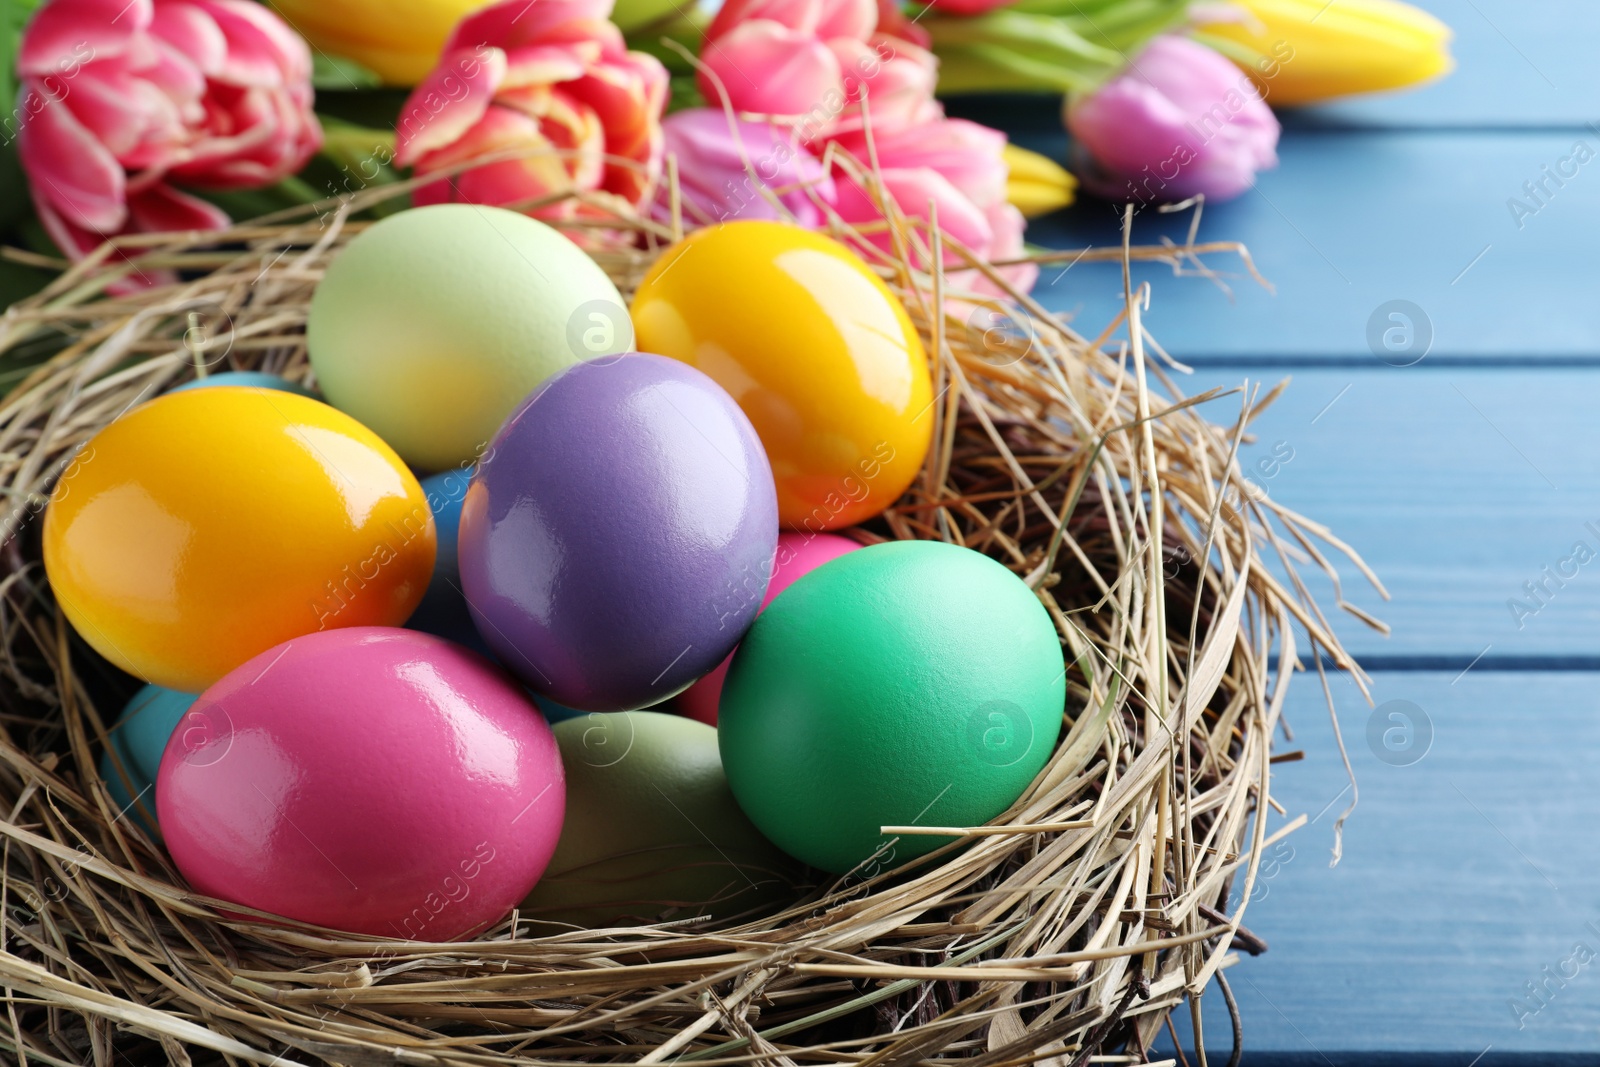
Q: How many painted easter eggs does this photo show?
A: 11